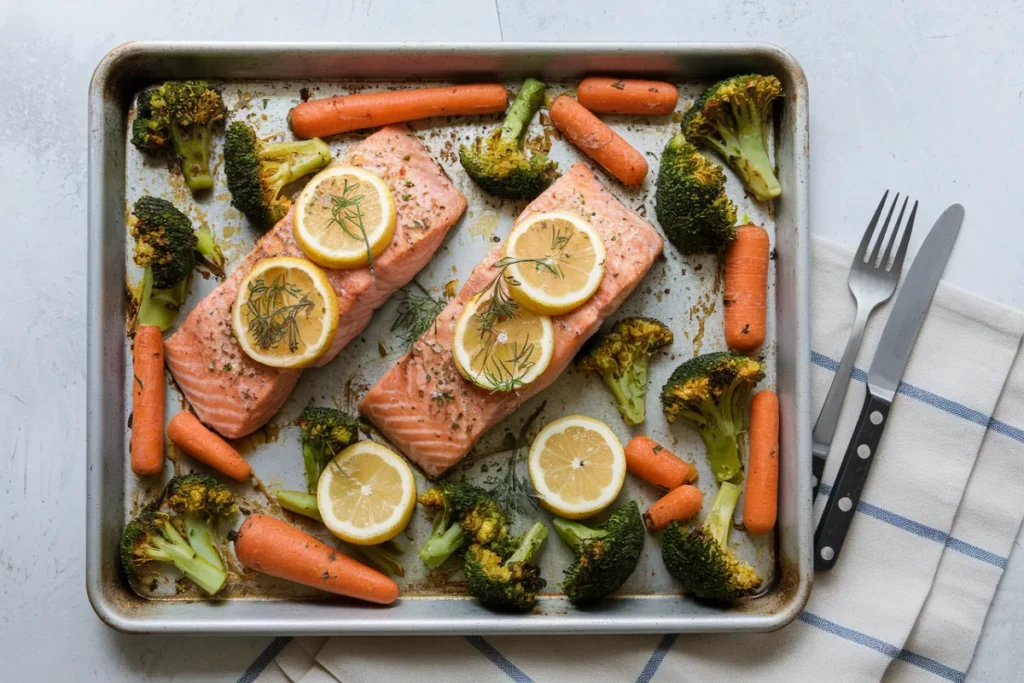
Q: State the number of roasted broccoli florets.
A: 14